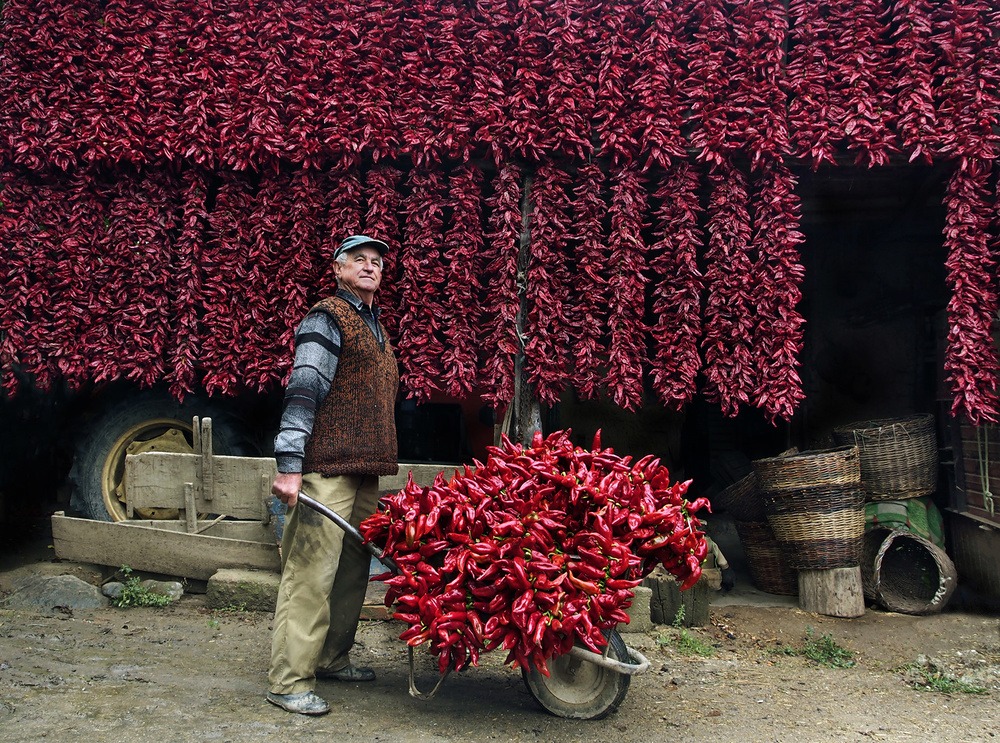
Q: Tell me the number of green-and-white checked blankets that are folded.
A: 1